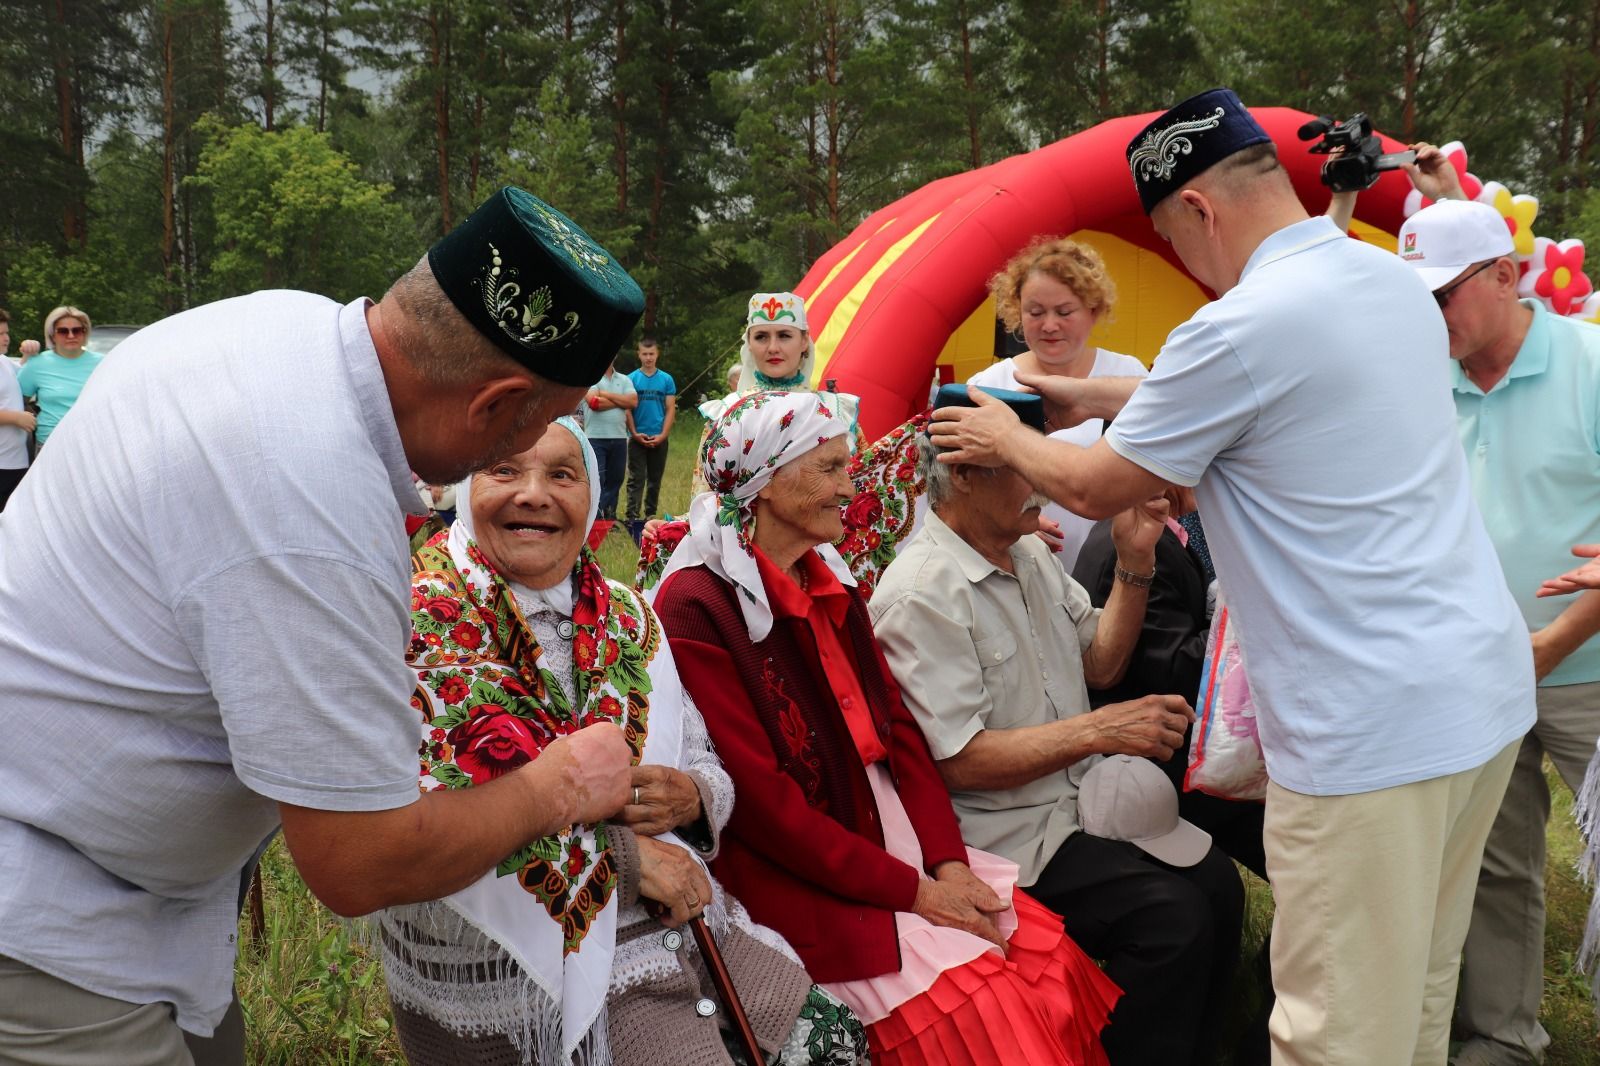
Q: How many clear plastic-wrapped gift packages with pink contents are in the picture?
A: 1